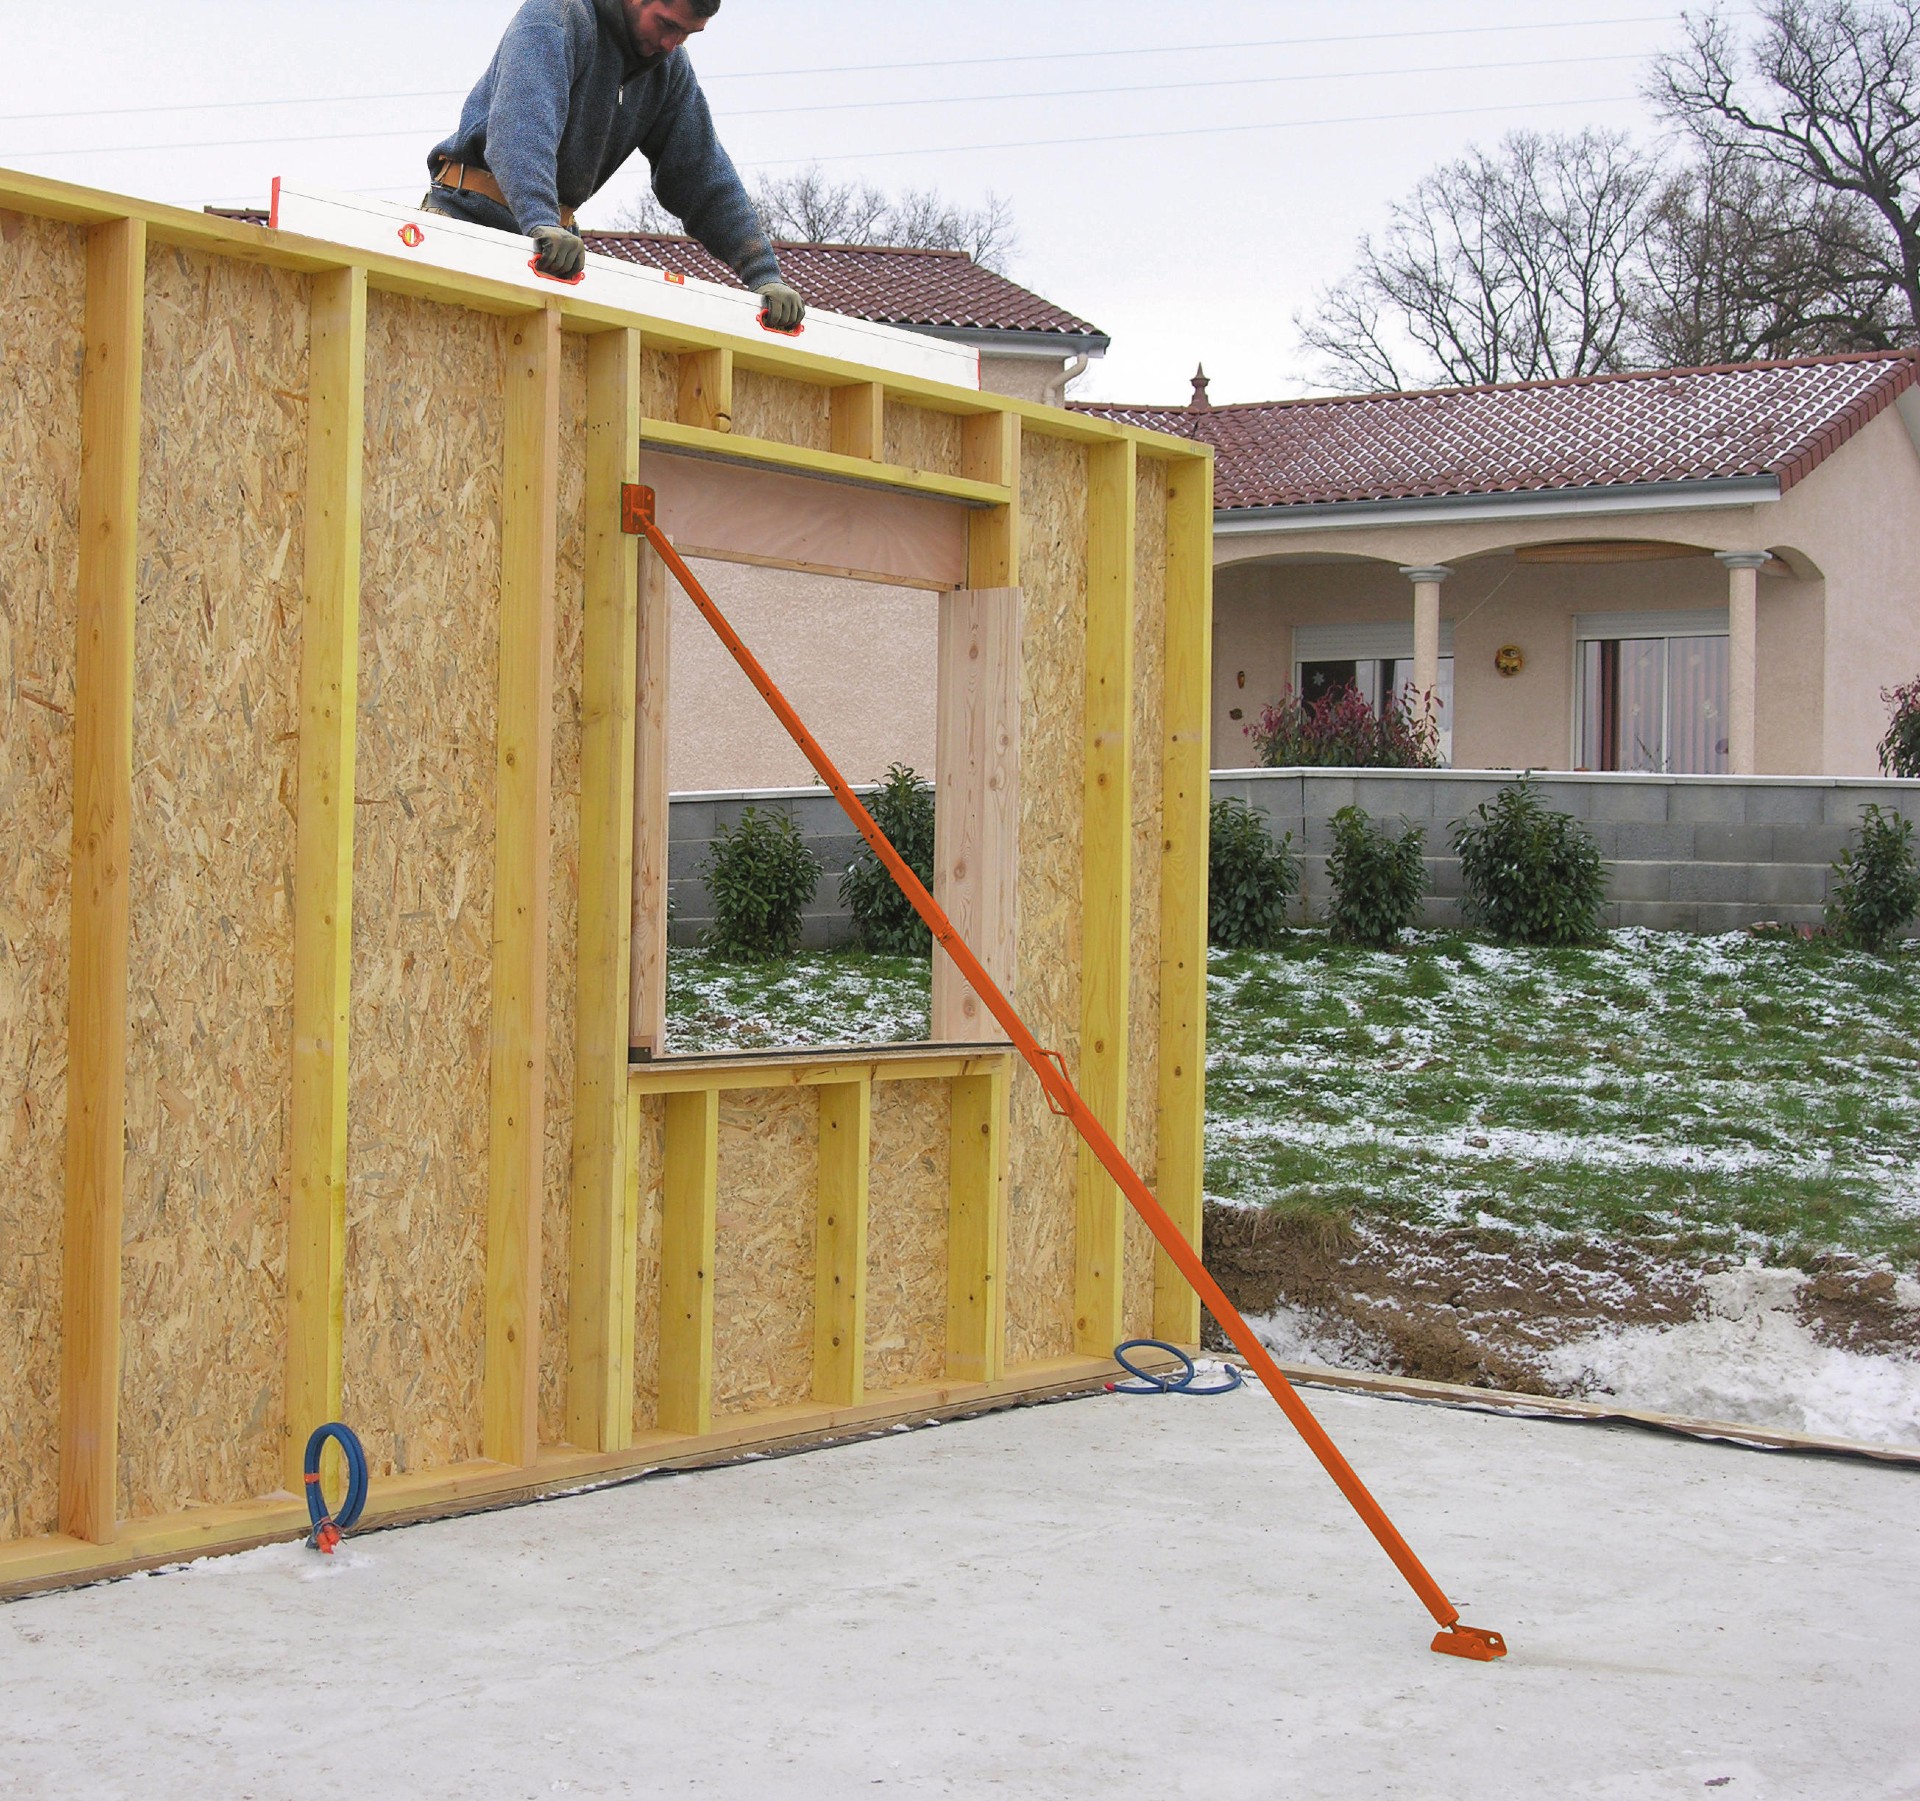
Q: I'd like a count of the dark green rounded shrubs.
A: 6